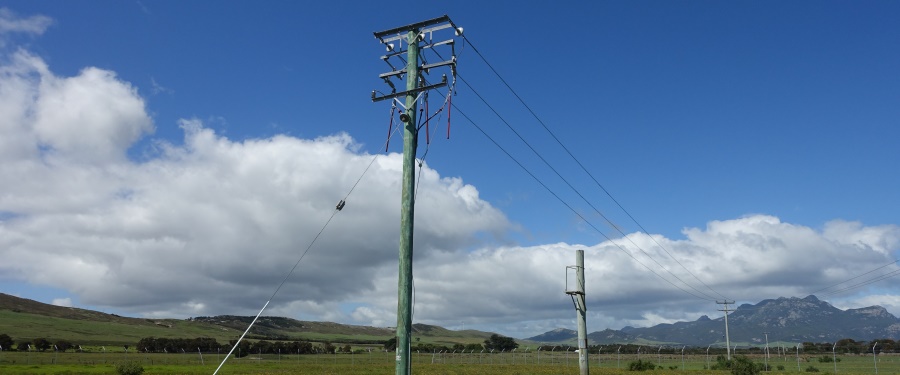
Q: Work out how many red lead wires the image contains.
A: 3